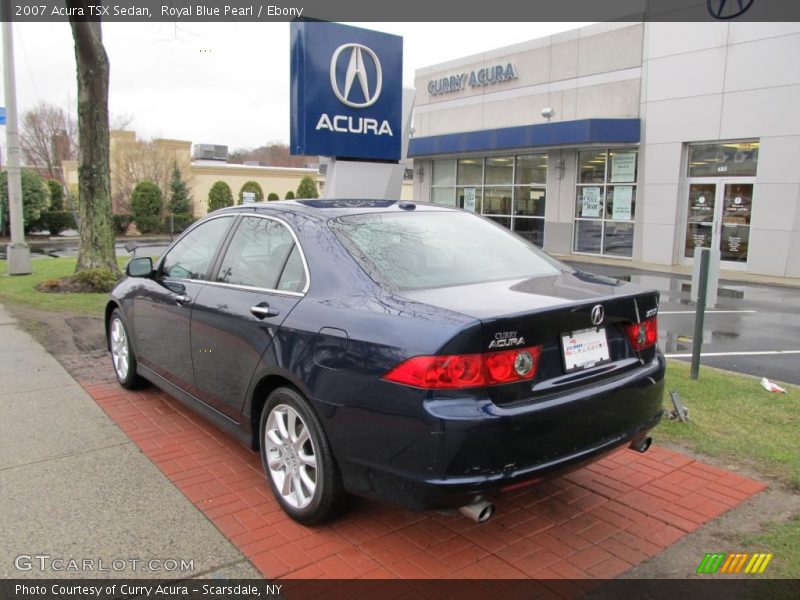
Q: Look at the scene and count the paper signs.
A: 4